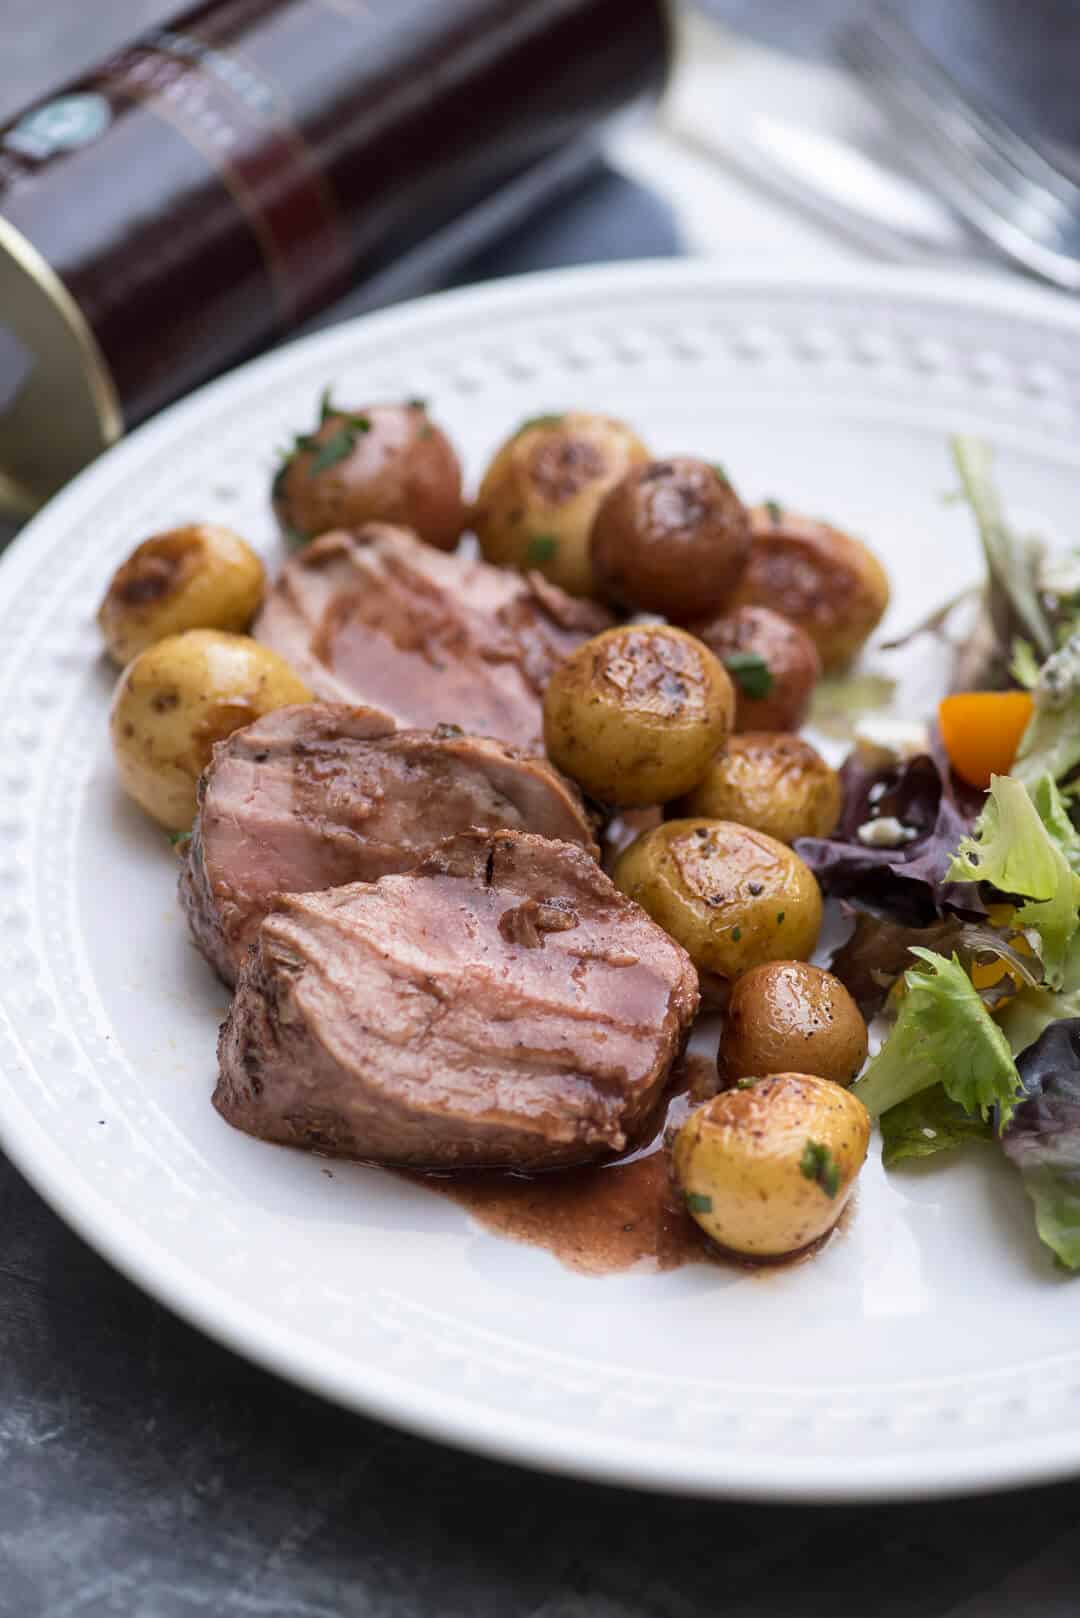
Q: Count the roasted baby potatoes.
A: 12